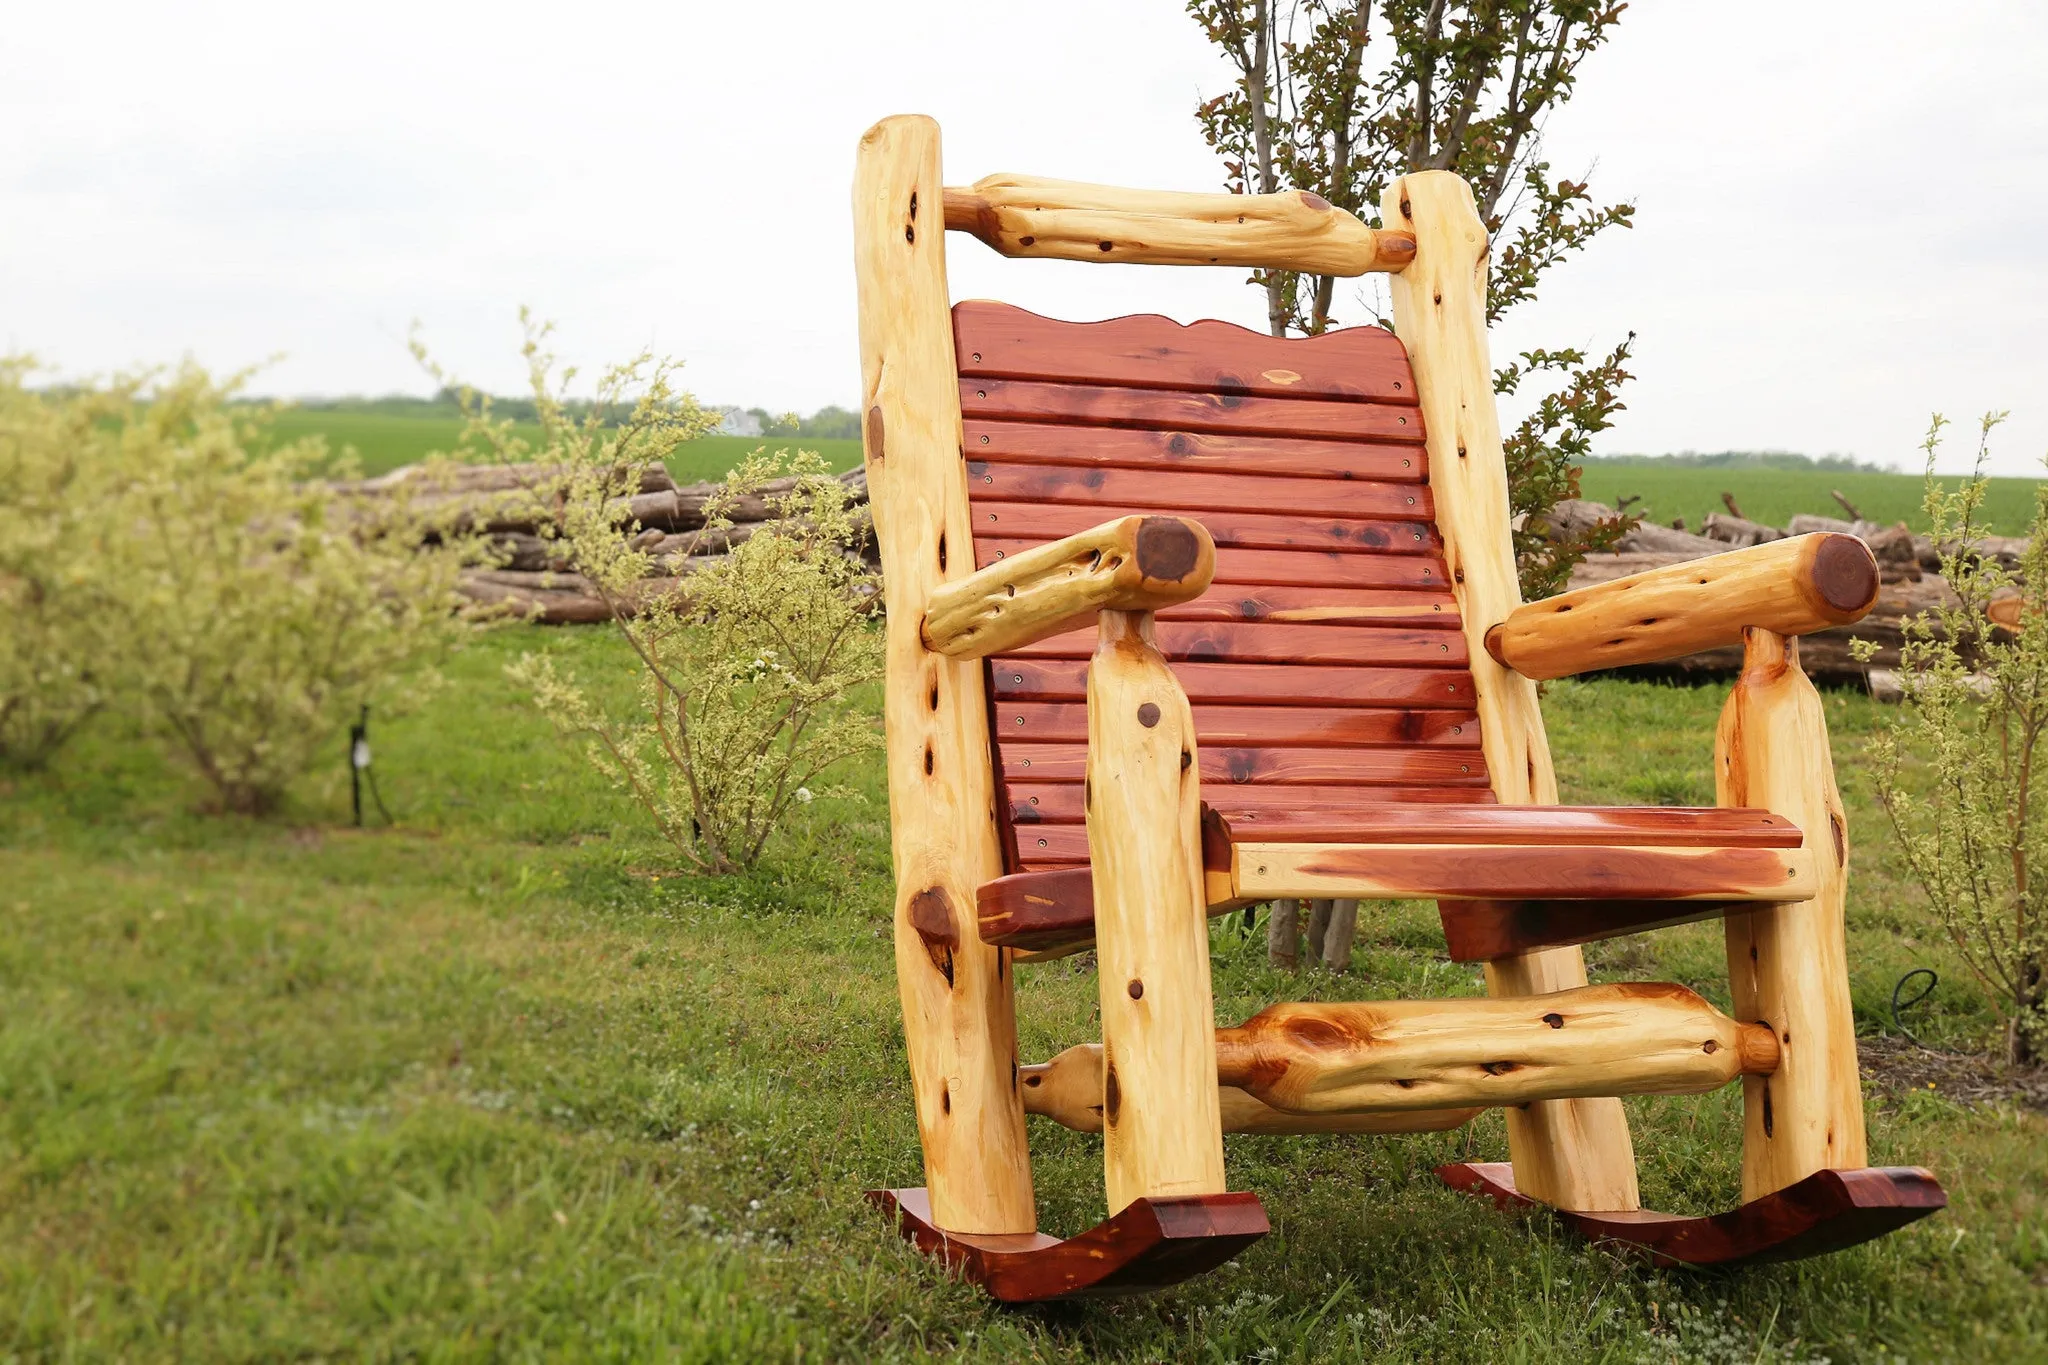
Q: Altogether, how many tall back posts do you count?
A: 2